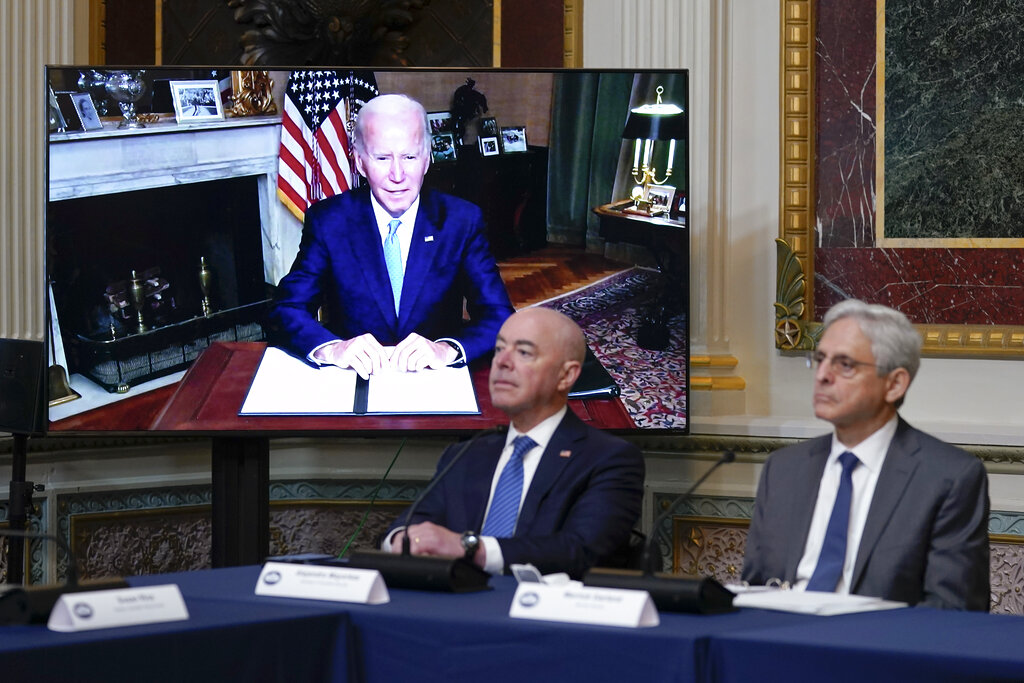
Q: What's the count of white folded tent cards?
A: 3